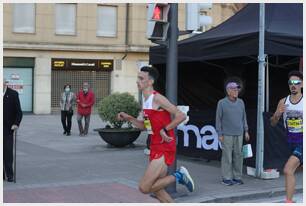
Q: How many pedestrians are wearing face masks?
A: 2